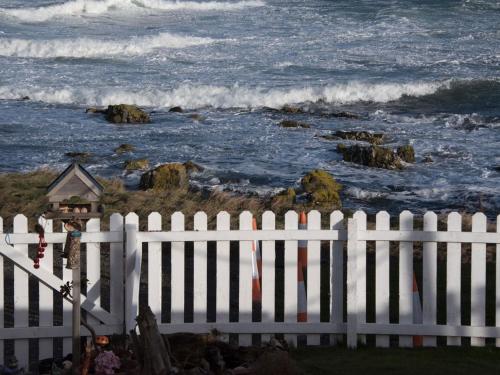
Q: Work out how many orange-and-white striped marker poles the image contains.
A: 3